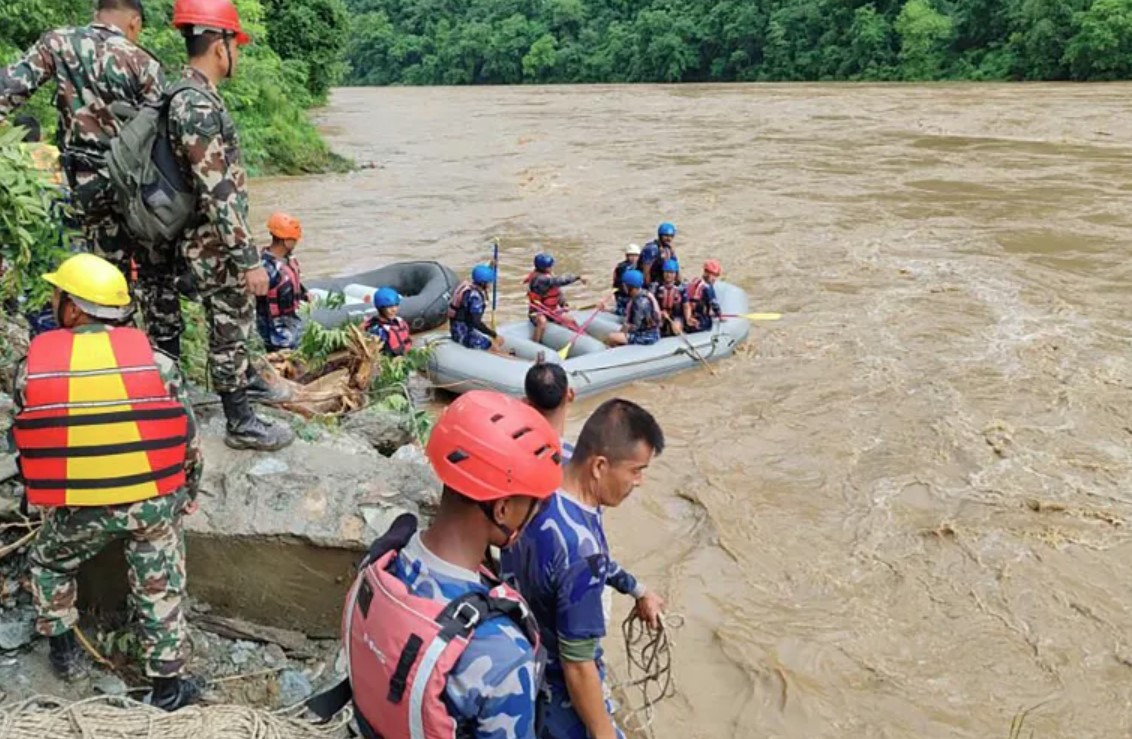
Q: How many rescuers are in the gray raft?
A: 7